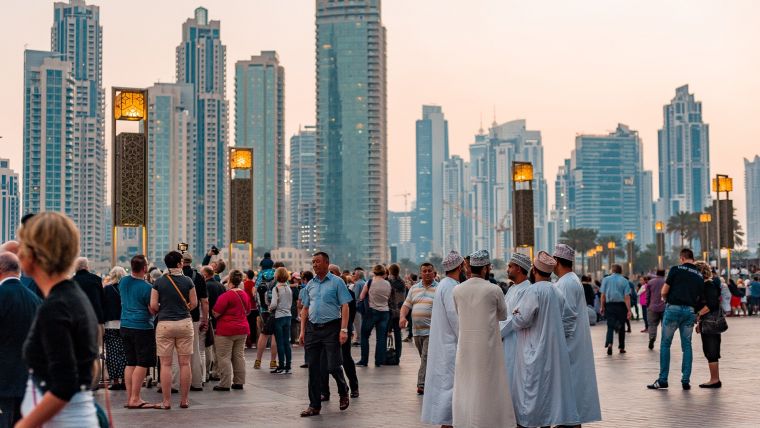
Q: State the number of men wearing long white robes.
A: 5